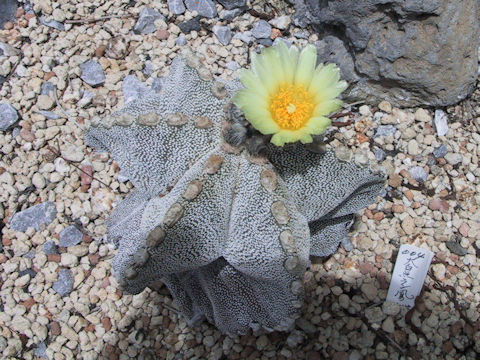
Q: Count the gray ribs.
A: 5